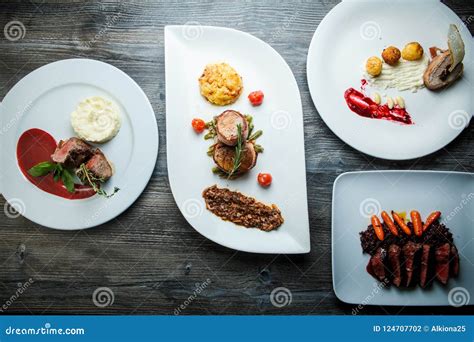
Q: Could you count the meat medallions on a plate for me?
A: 2